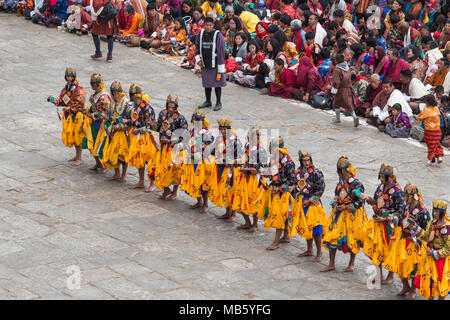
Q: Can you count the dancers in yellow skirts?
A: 14